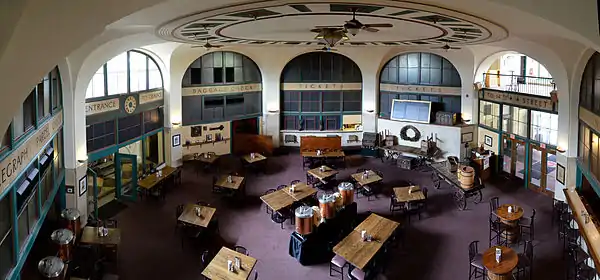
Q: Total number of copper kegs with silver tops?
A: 6